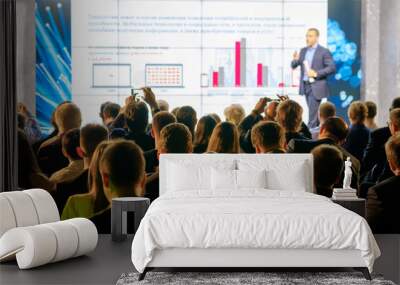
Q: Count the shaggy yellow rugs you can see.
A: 0